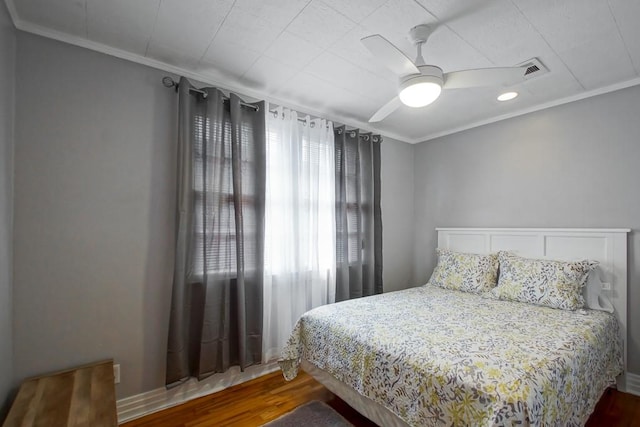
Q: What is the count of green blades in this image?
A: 0